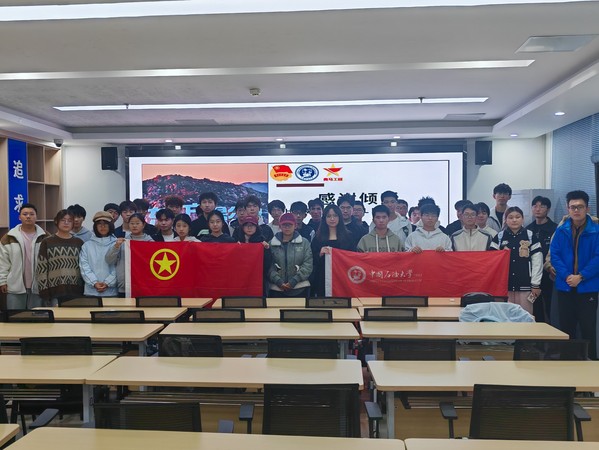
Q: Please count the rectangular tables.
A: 15